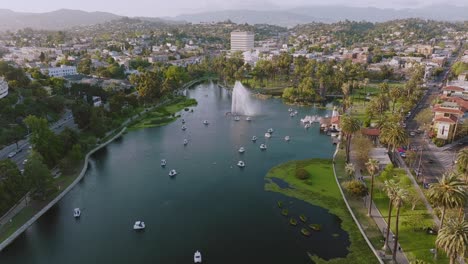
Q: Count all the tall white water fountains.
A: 1